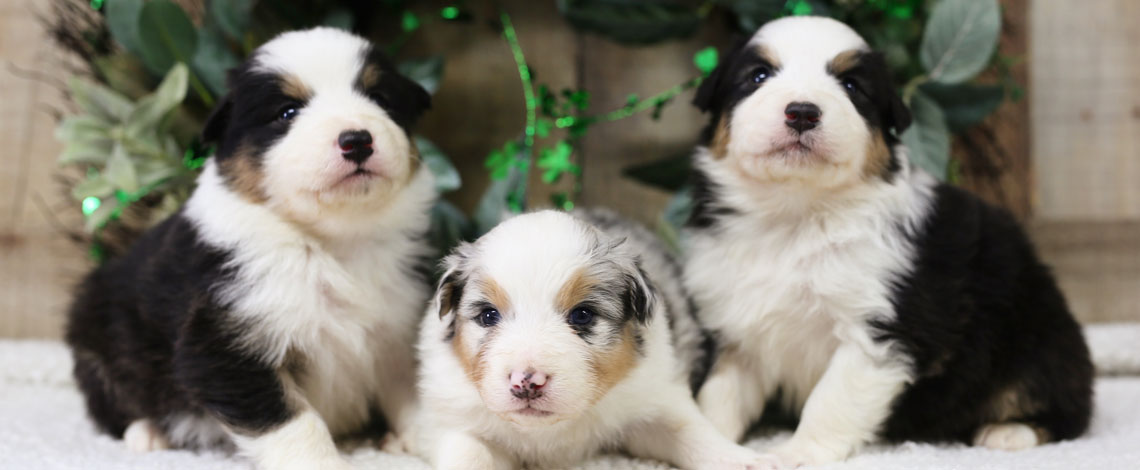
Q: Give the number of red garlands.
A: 0